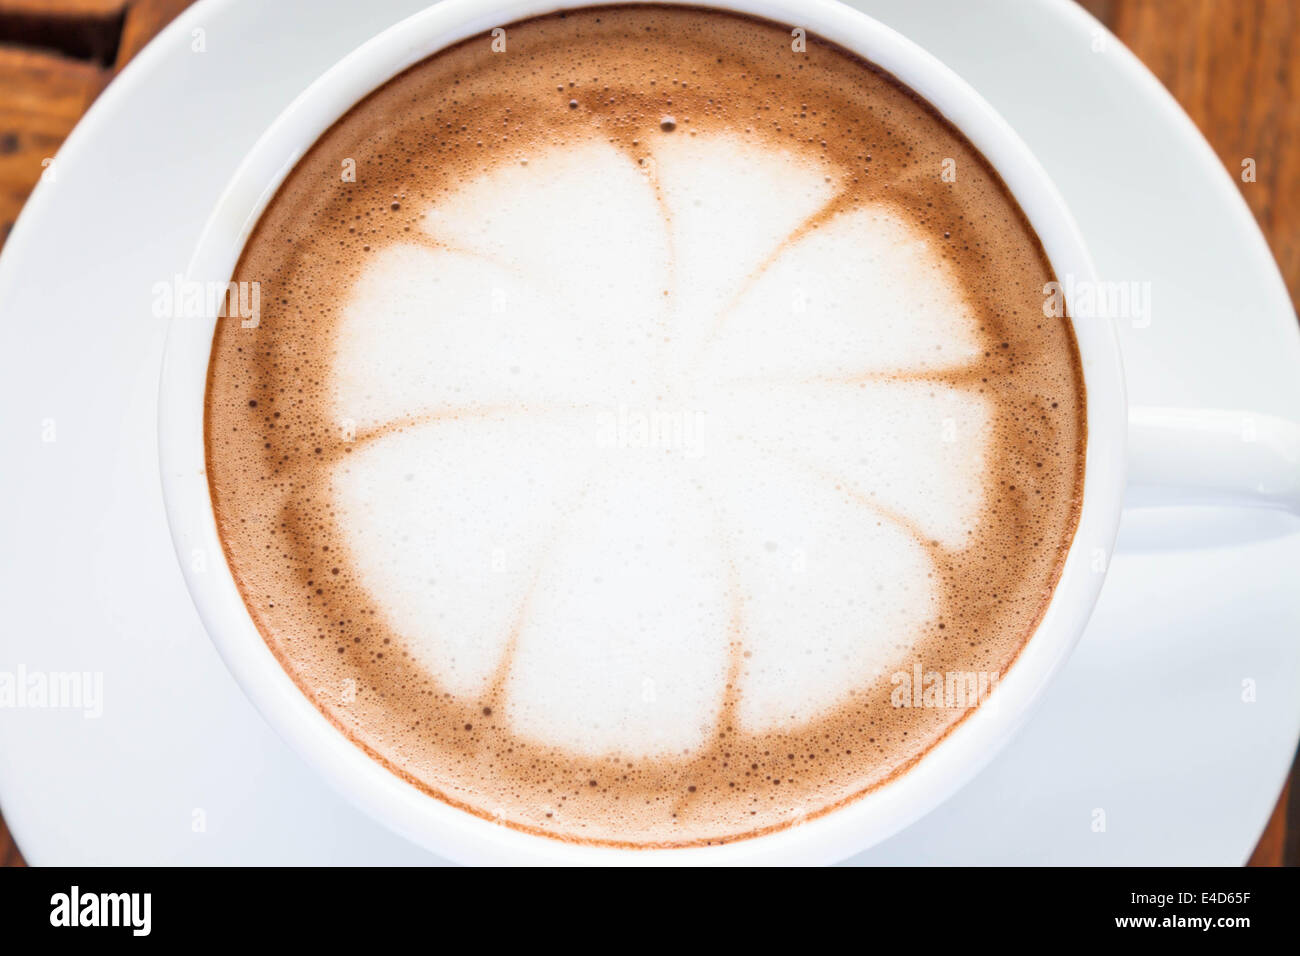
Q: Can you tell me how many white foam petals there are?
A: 8